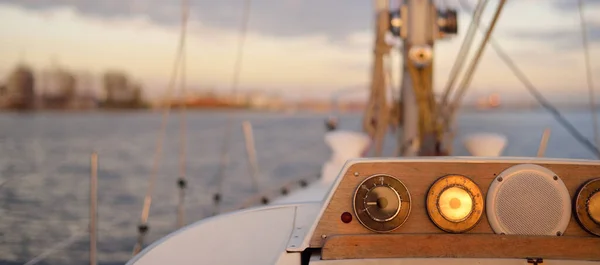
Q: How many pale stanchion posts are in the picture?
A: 3